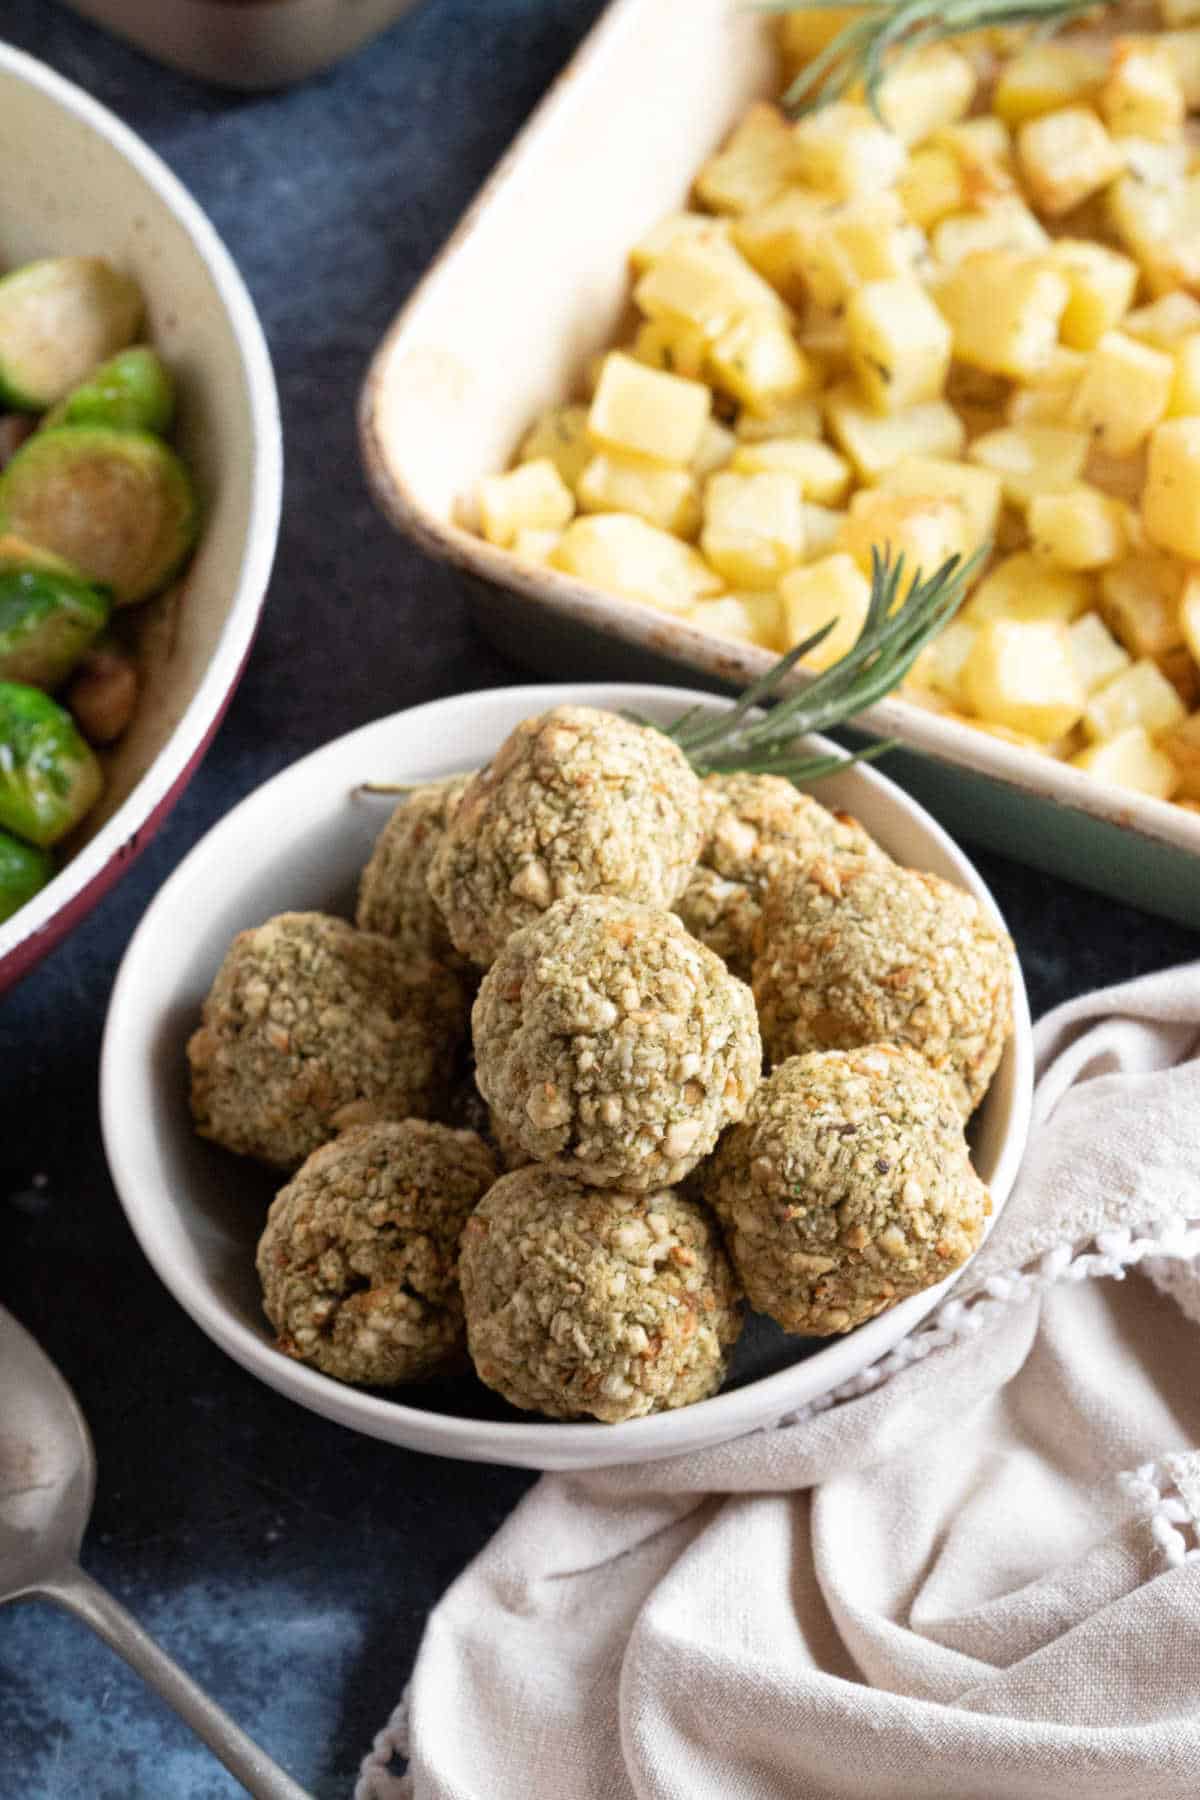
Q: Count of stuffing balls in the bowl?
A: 9